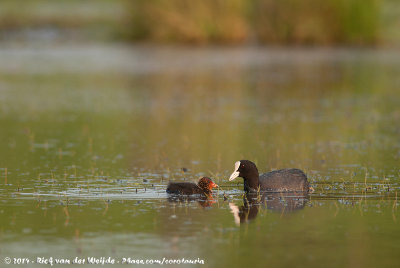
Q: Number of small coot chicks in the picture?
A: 1